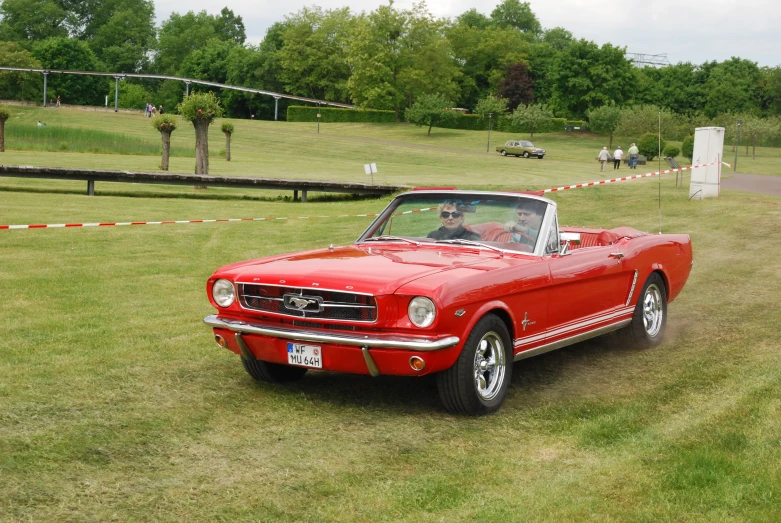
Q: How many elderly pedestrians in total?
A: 3